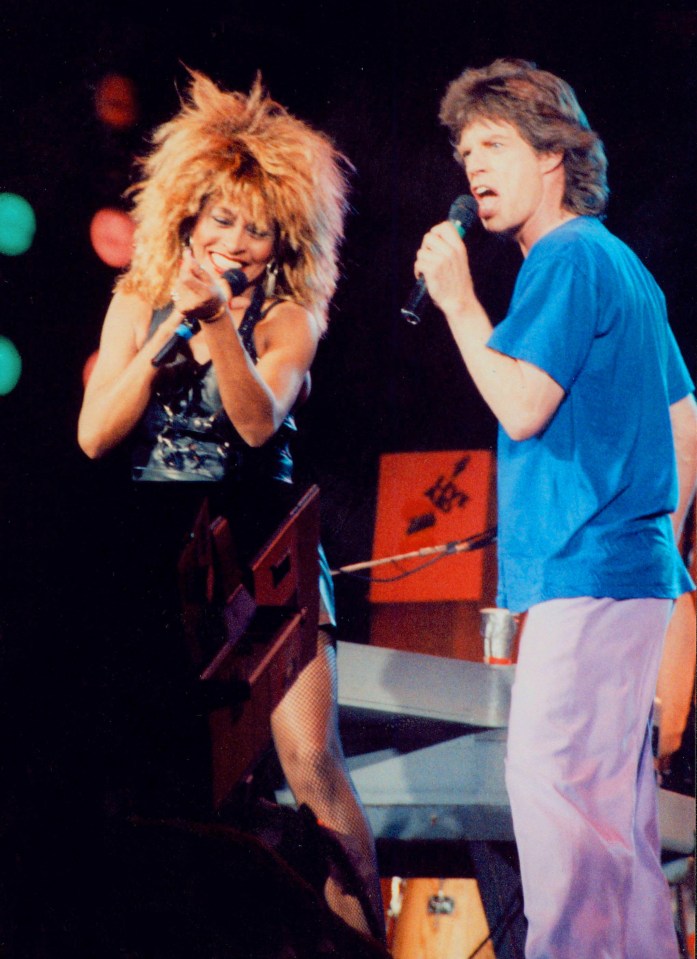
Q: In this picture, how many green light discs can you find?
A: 2